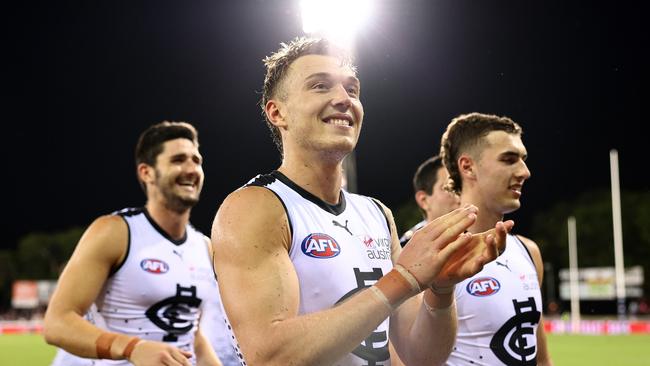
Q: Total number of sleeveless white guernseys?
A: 3